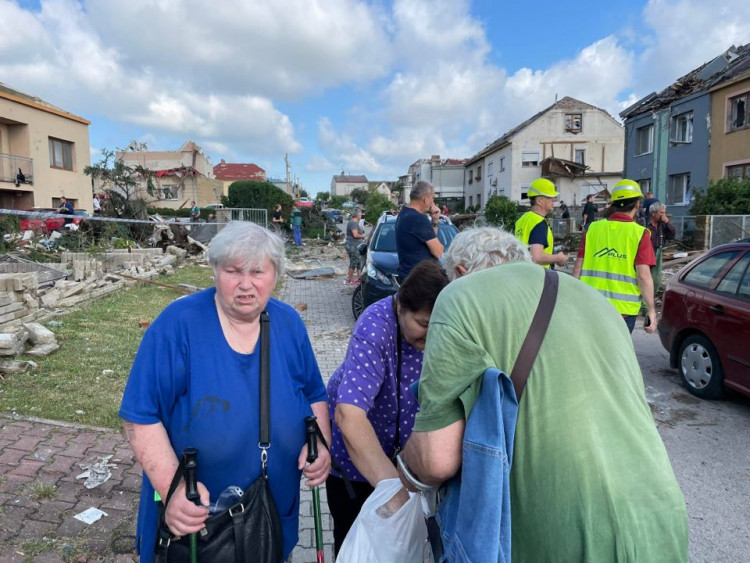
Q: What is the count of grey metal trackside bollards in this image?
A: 0